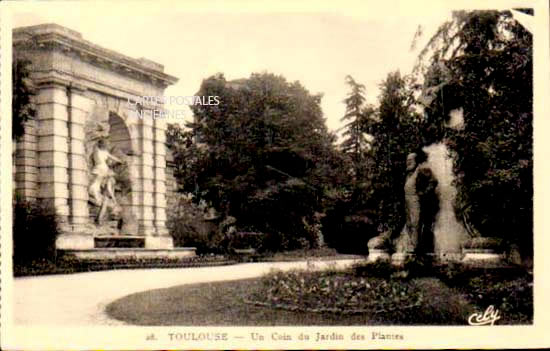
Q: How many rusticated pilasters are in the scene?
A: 4